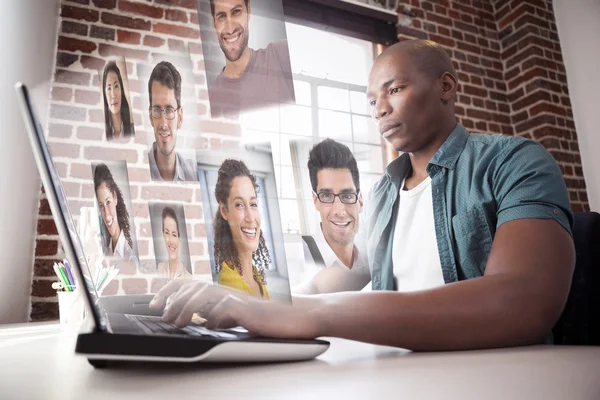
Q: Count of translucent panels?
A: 7